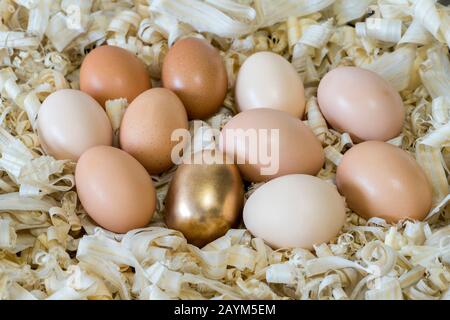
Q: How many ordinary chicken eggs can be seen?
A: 10